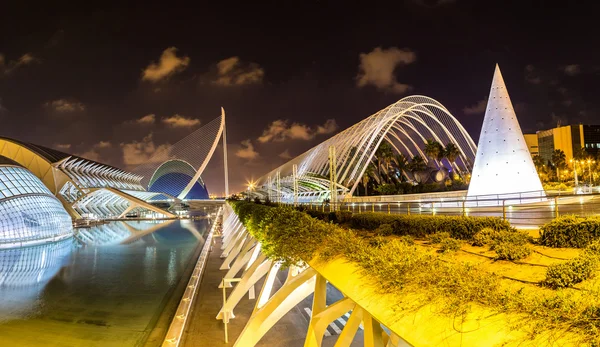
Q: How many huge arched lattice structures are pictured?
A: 1